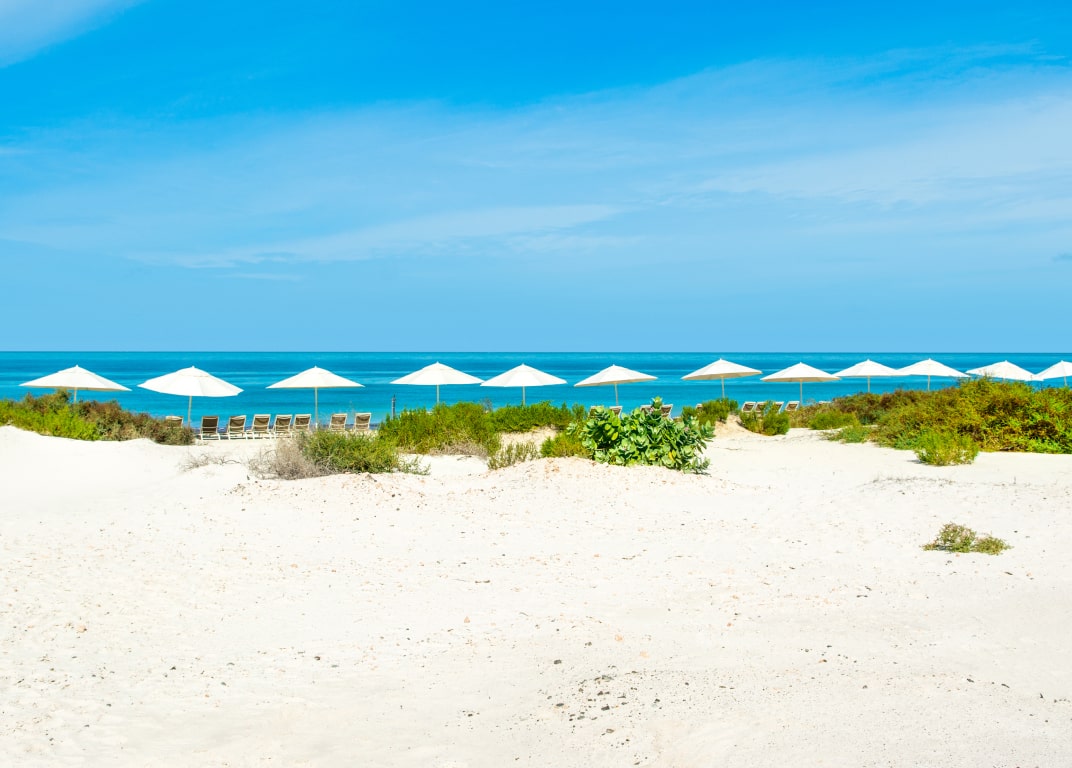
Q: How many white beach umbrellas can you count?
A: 12